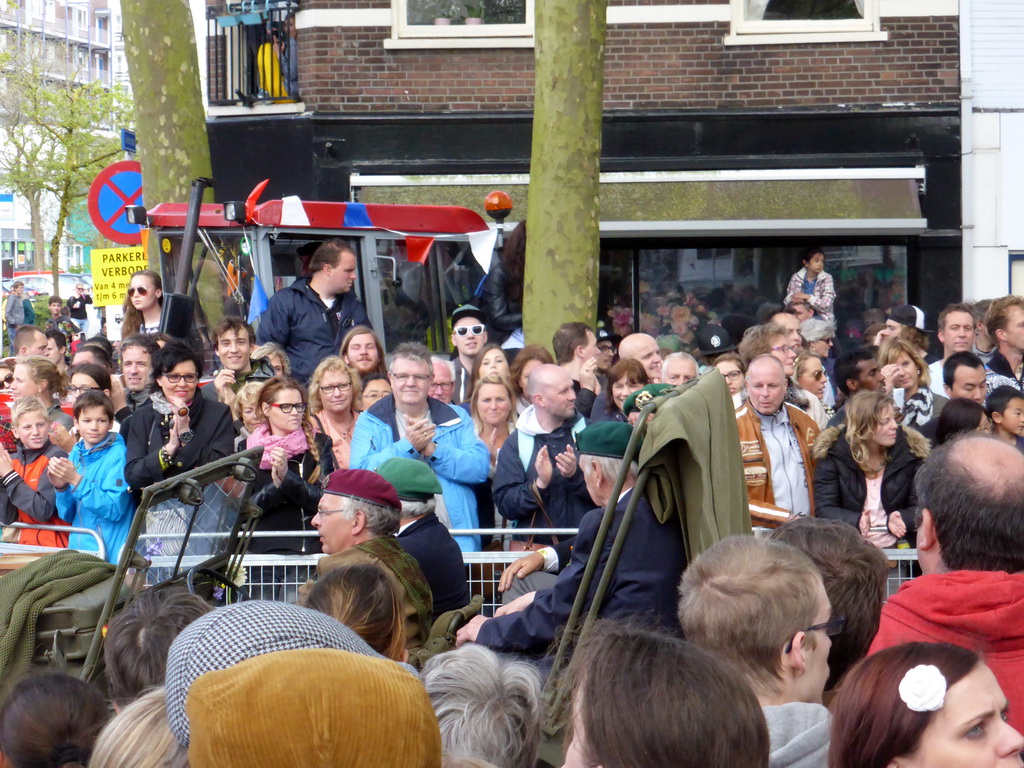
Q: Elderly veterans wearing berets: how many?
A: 4